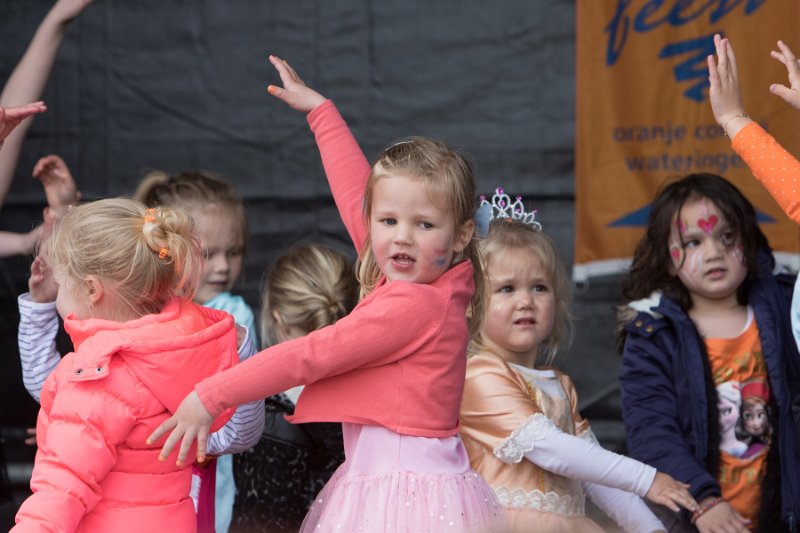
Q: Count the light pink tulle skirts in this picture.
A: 1